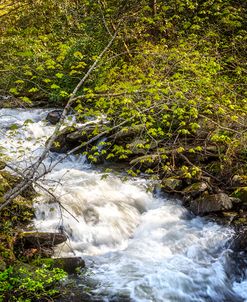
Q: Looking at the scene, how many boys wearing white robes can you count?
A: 0